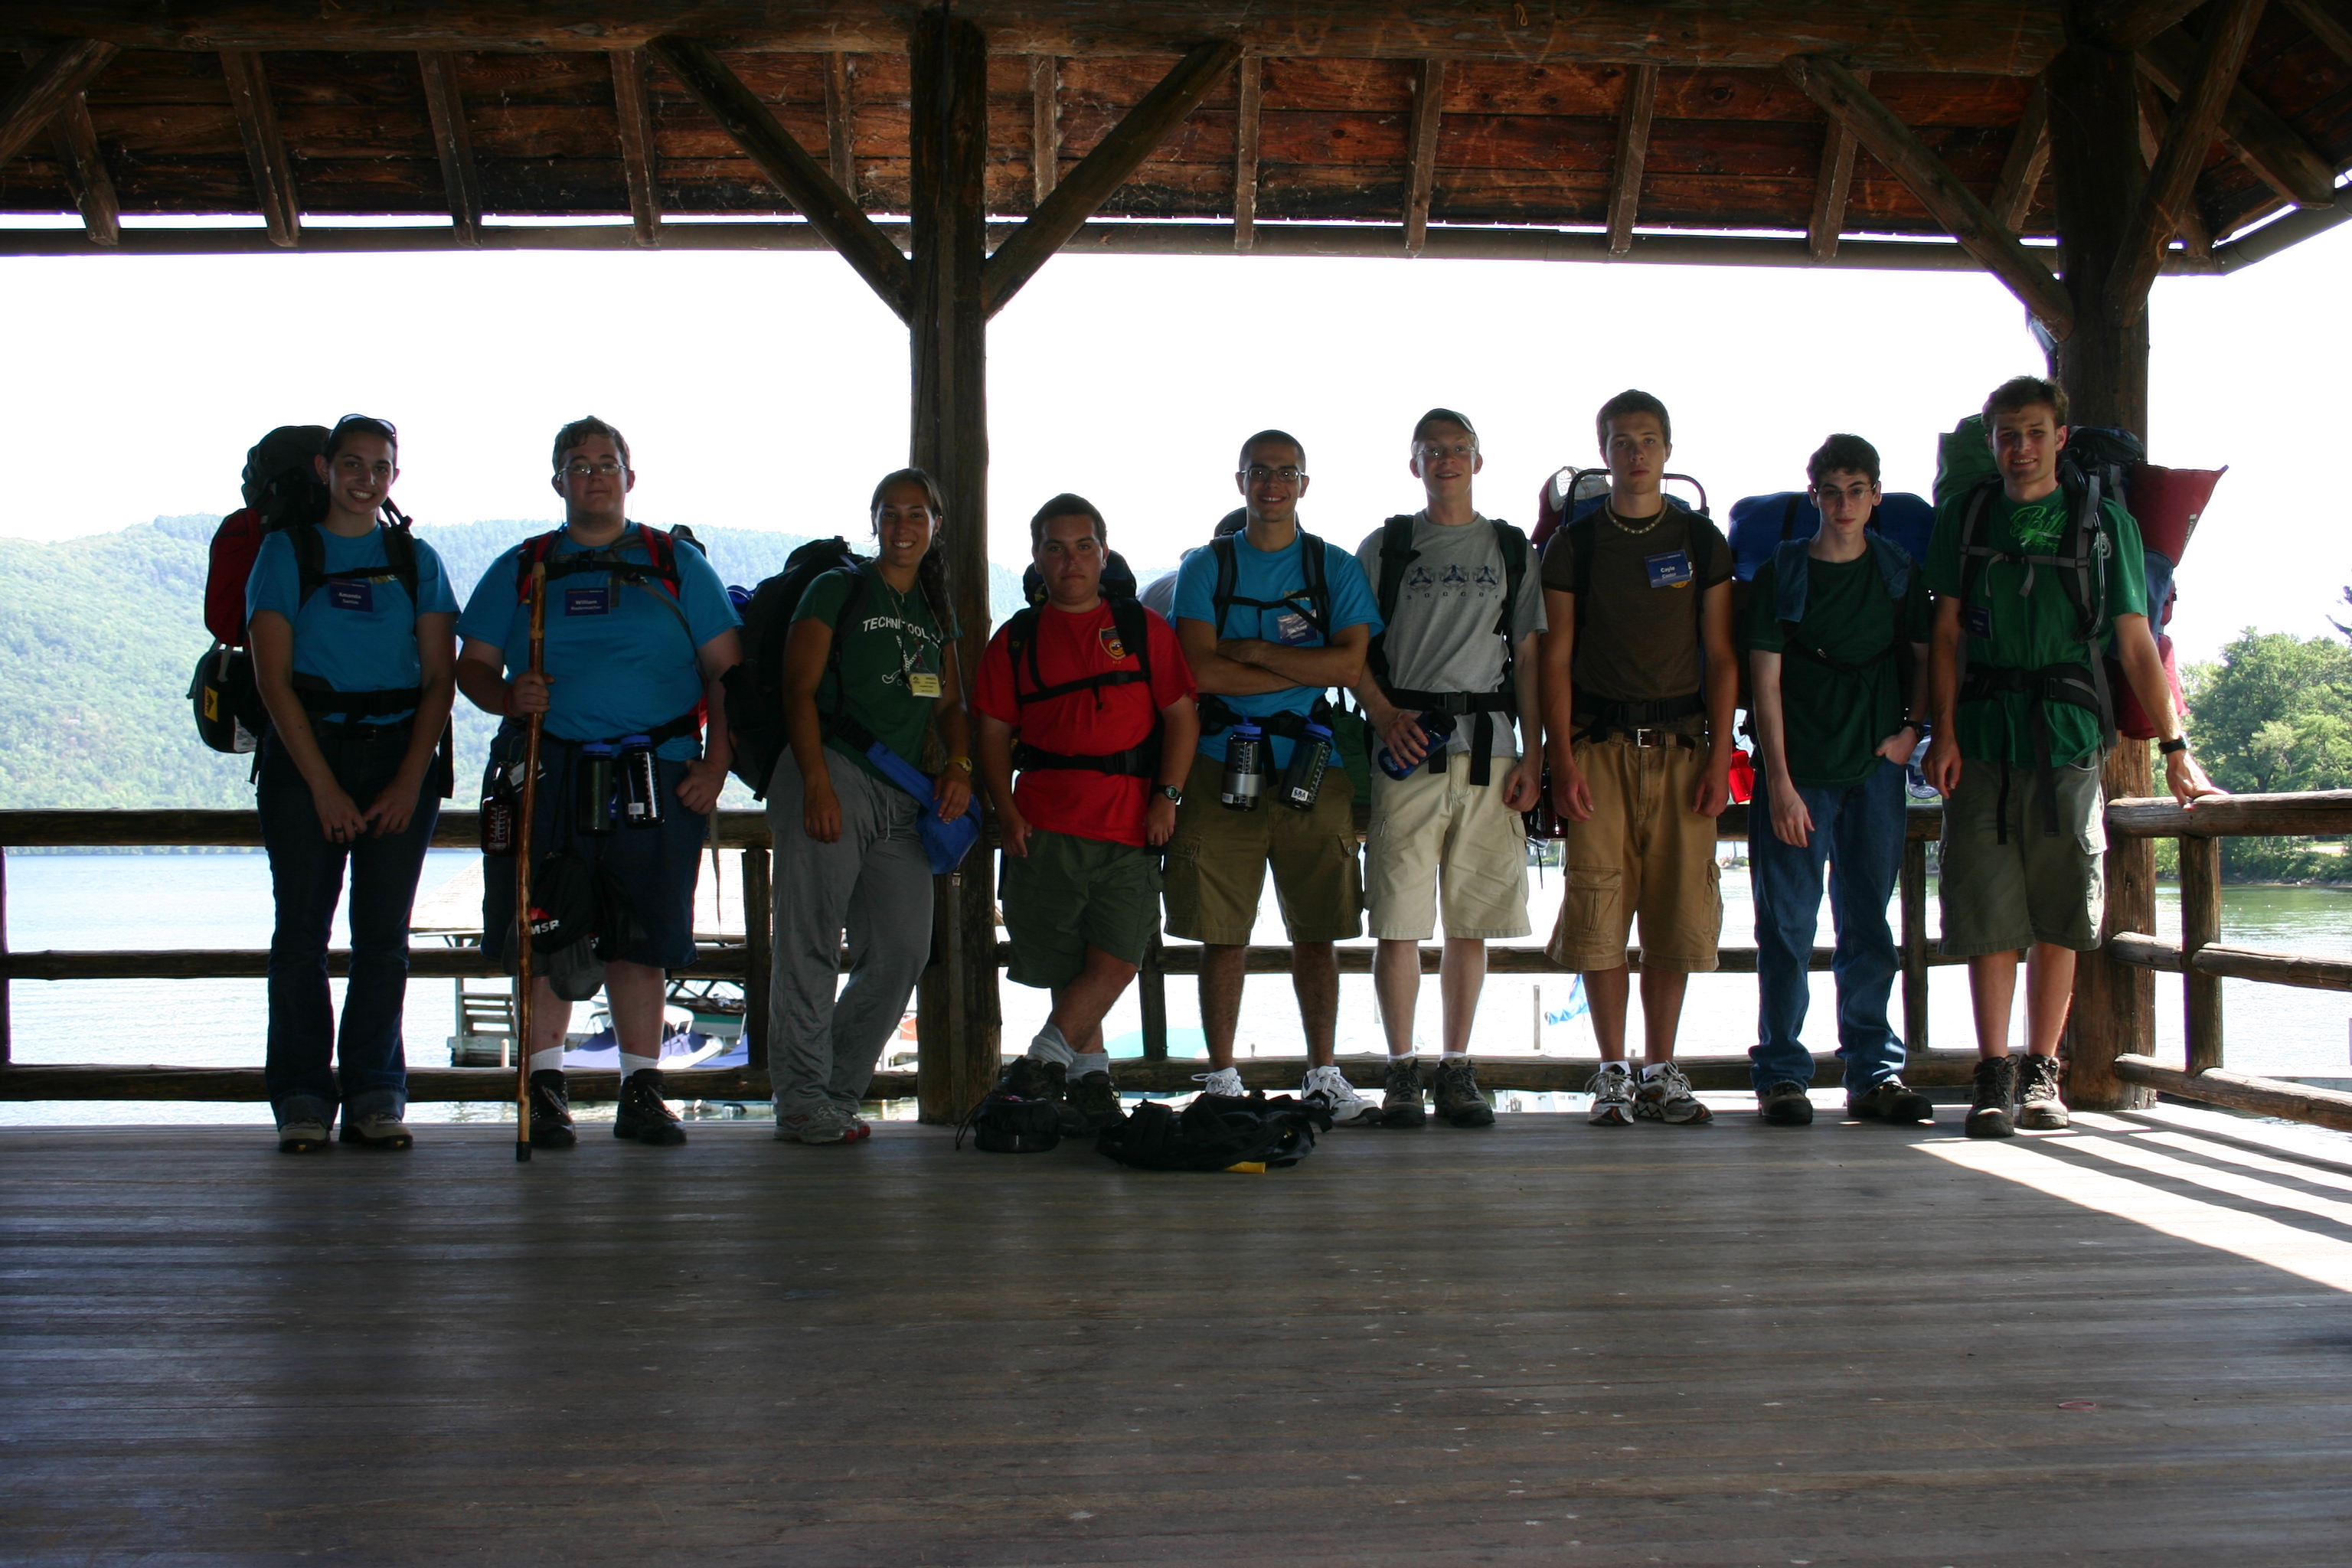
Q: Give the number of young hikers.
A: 9